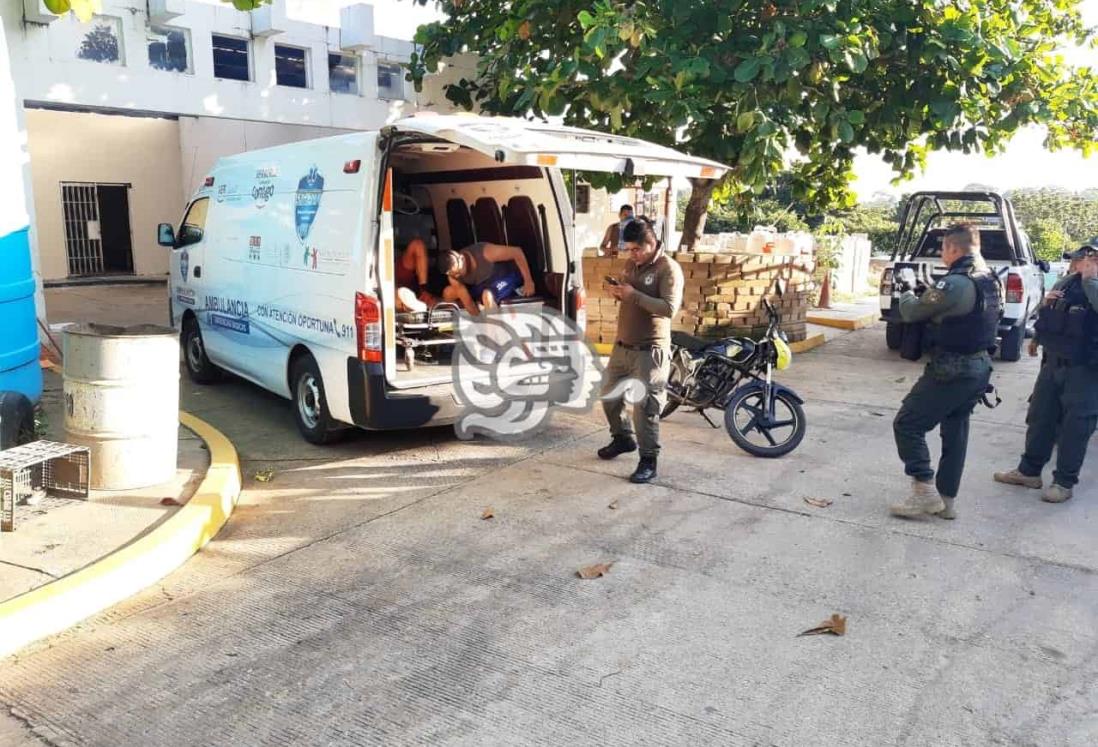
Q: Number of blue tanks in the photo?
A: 1